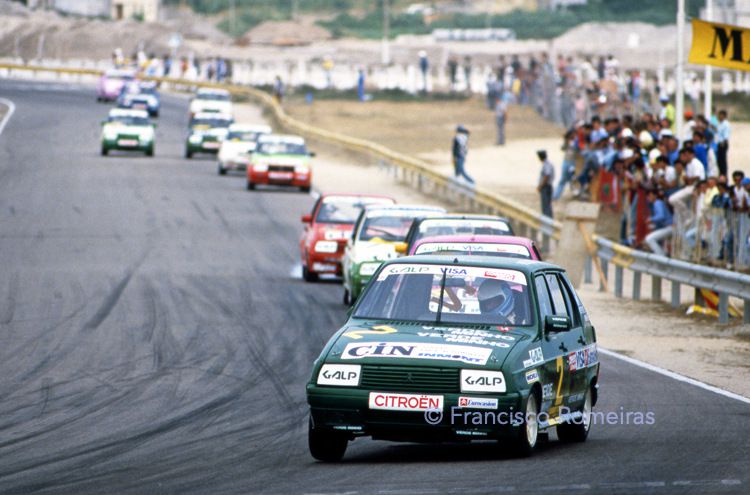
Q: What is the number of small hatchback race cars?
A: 12